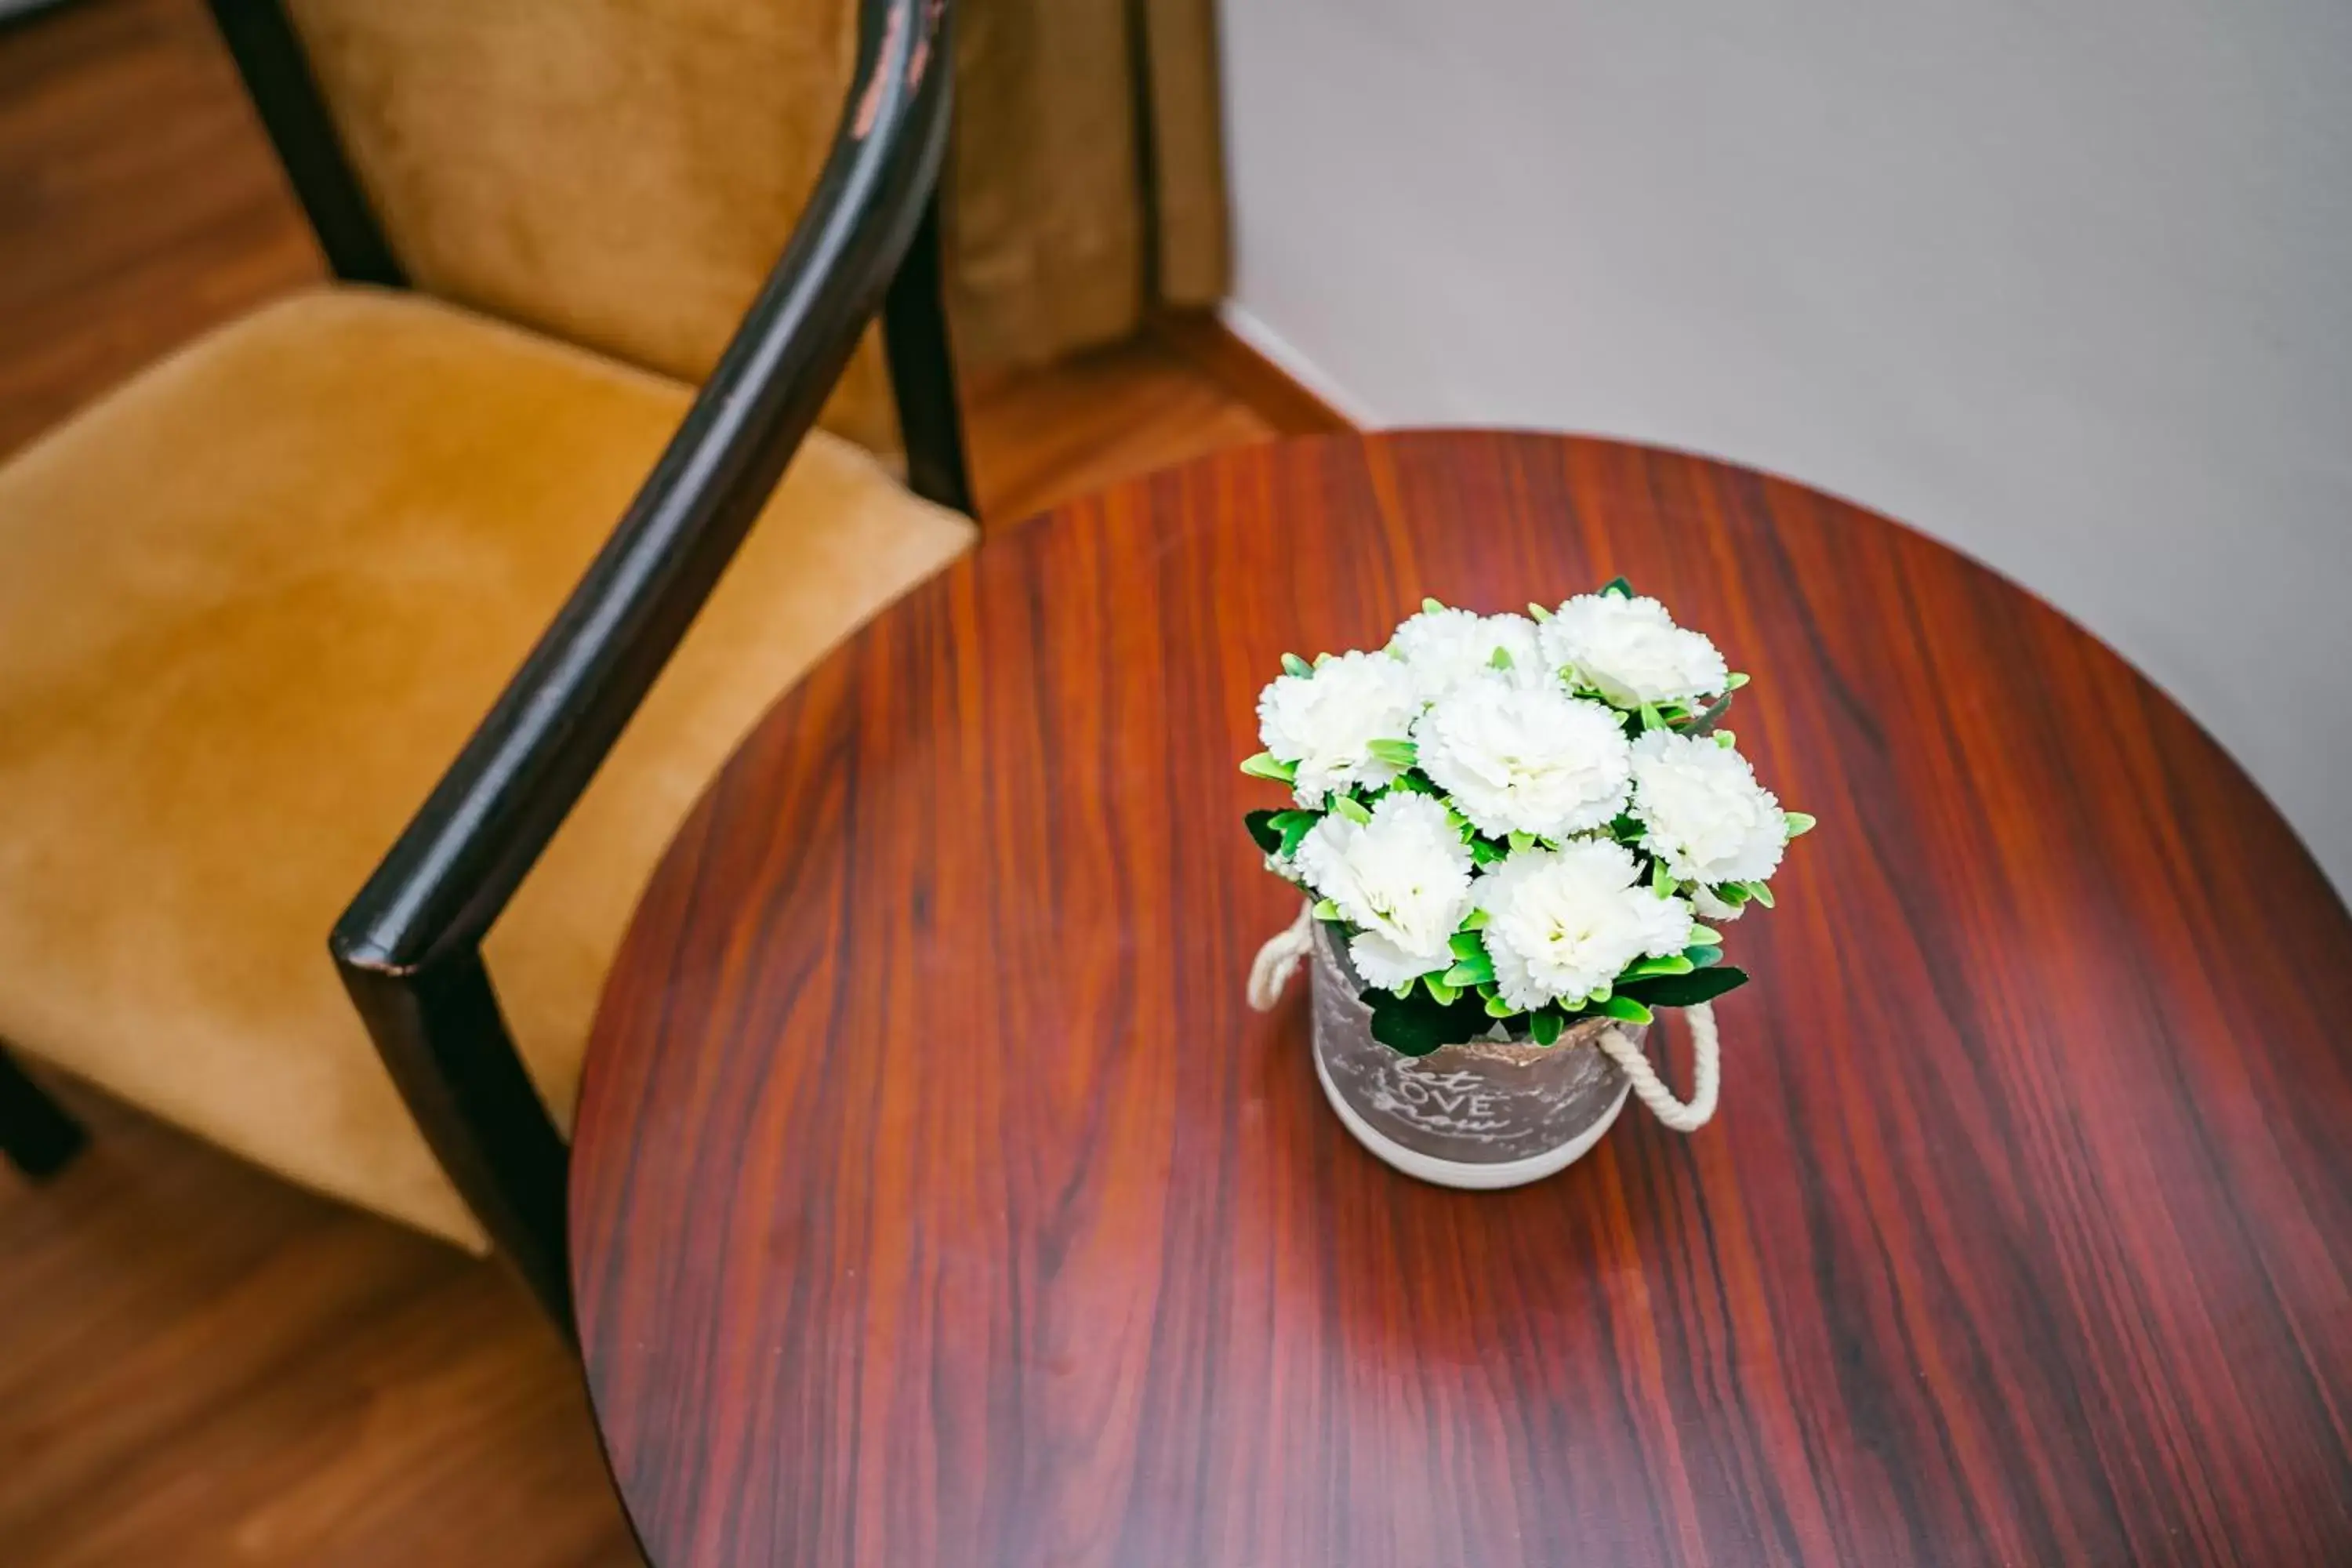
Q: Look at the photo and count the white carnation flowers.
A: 7